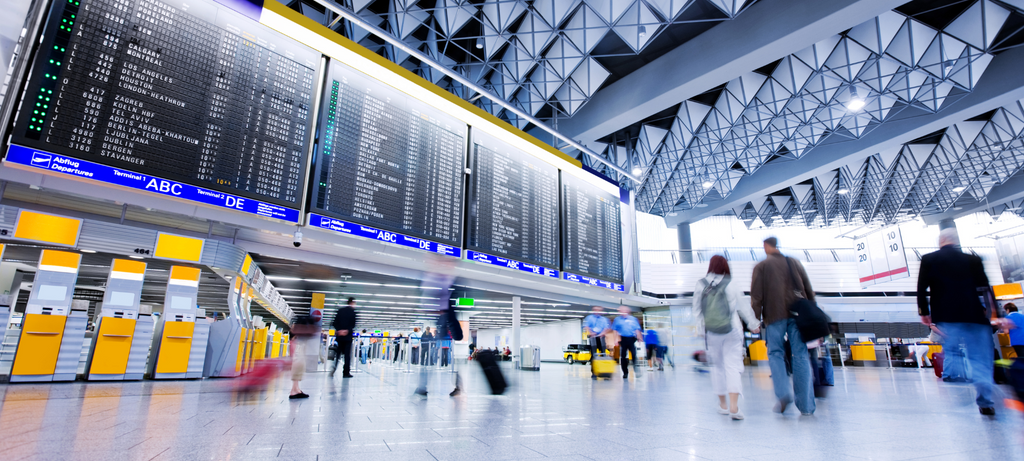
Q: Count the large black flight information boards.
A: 4